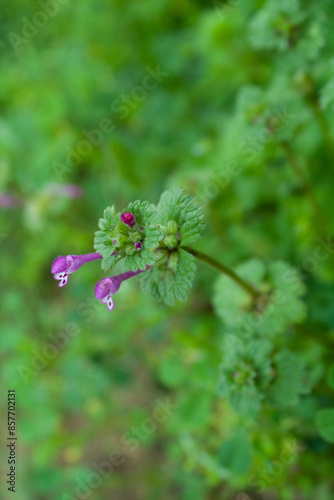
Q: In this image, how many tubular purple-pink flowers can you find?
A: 2